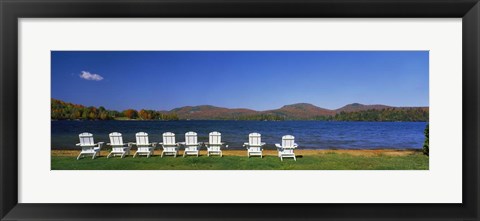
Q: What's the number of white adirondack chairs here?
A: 8